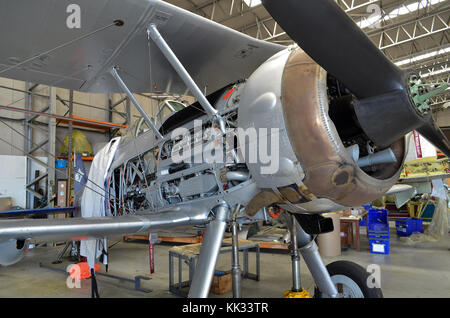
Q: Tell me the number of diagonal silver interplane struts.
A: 2